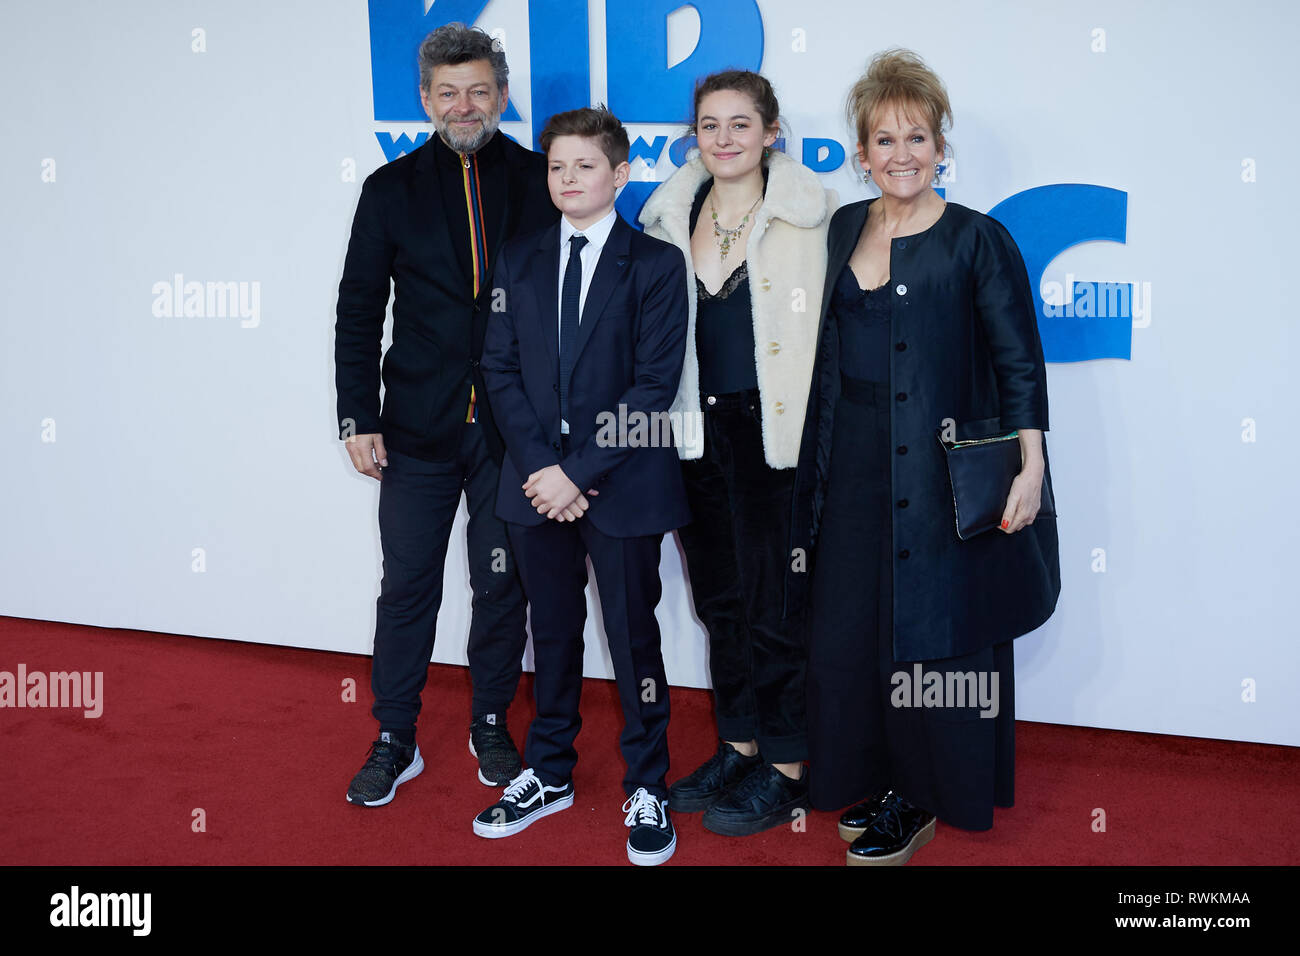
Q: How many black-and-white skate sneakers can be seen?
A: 2